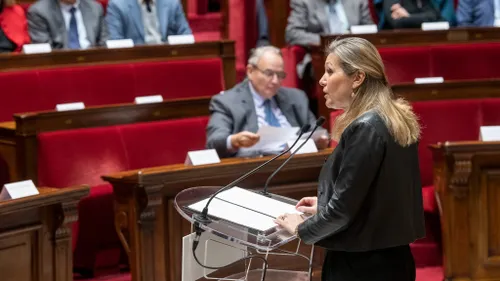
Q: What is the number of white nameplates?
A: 12